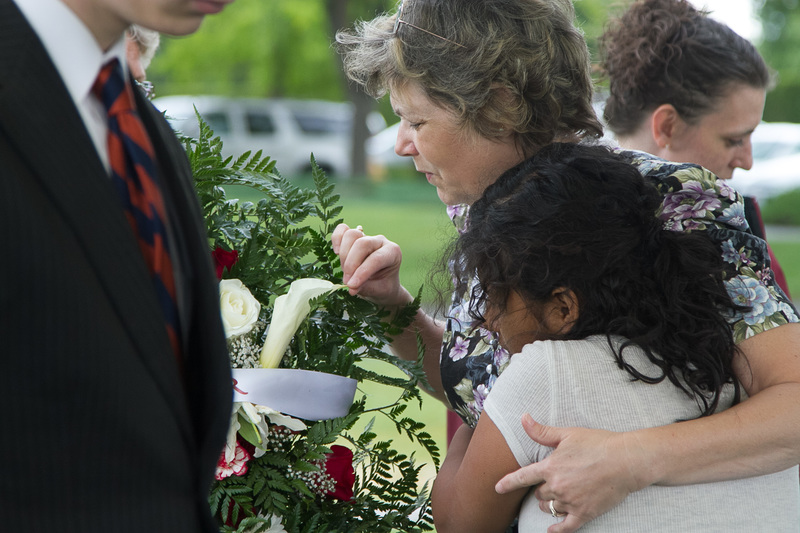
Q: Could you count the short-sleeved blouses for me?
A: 2